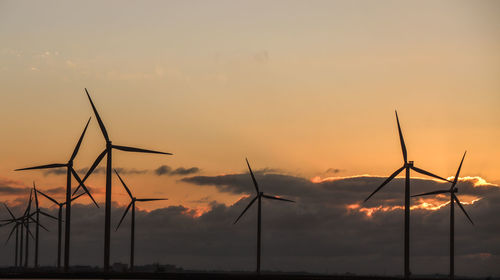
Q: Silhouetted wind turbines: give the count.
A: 11